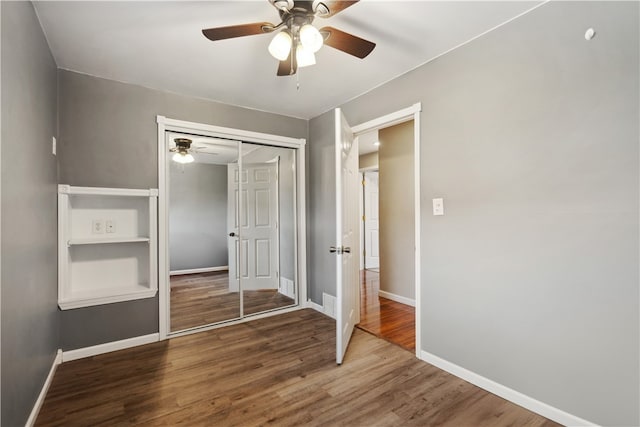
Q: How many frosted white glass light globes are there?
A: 3